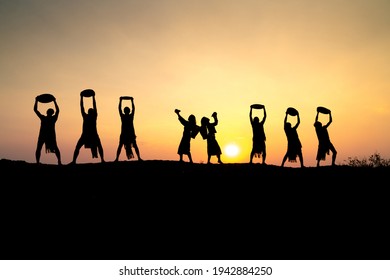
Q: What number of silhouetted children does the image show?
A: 8